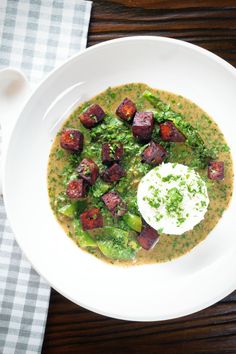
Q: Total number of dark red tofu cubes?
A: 14